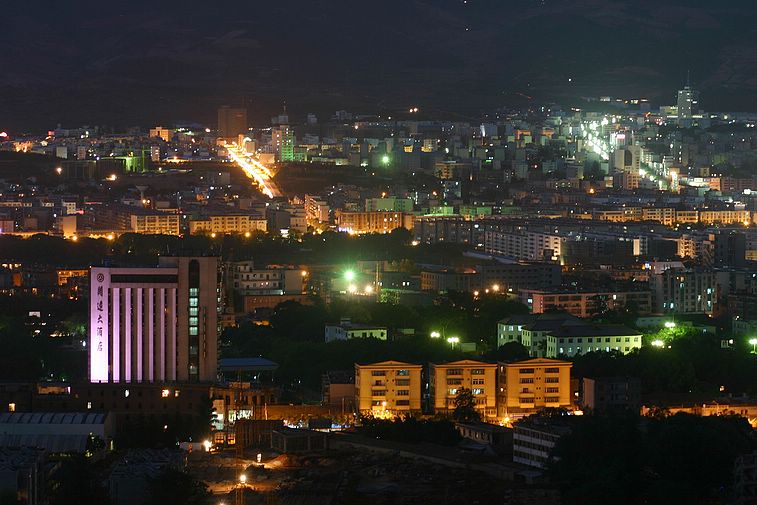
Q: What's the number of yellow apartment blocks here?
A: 3